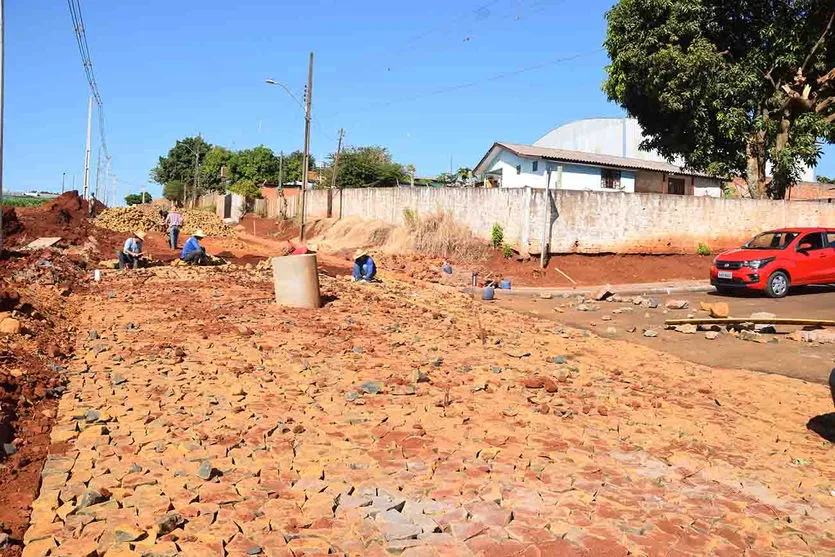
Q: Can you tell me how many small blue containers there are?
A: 3